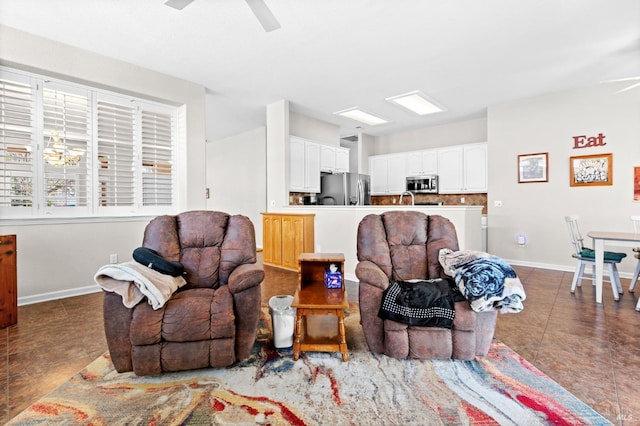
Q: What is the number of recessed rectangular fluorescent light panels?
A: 2